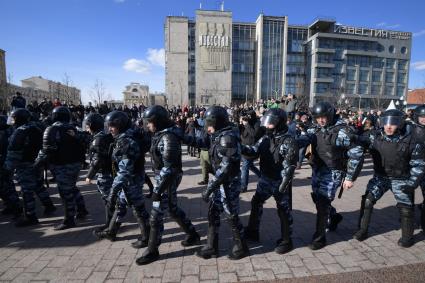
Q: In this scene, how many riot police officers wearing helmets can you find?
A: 11